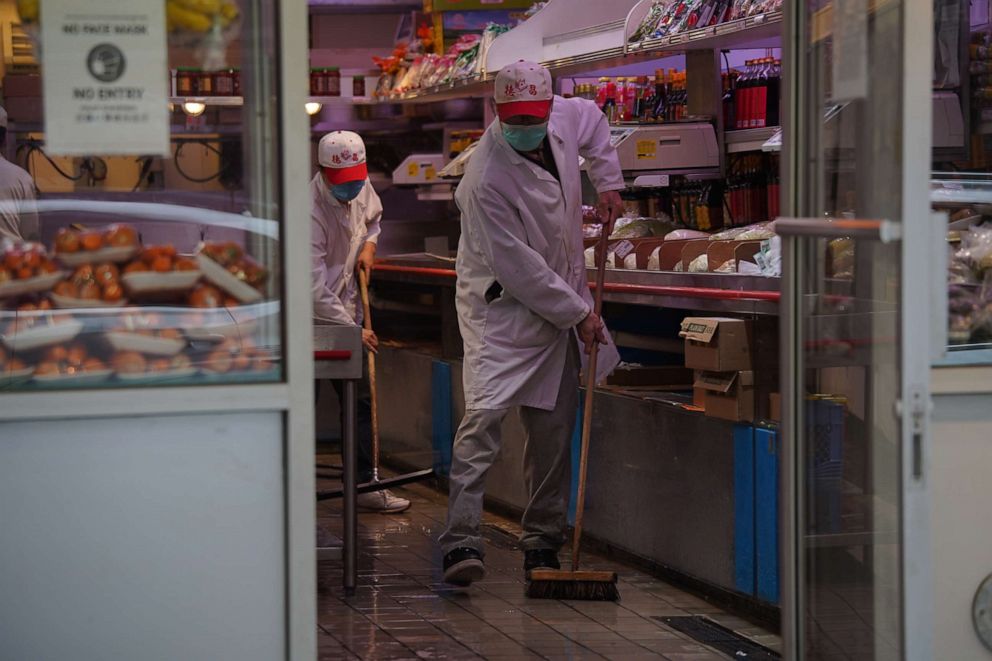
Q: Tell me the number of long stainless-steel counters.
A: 1